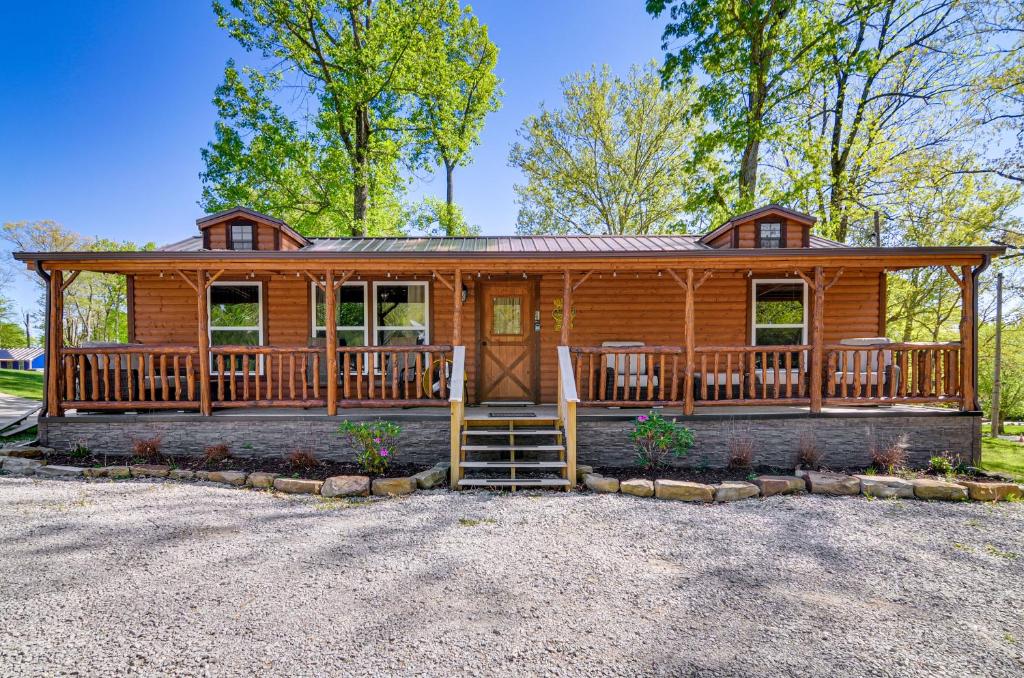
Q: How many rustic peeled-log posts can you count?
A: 8